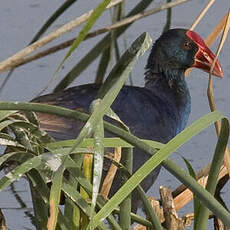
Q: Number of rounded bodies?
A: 1